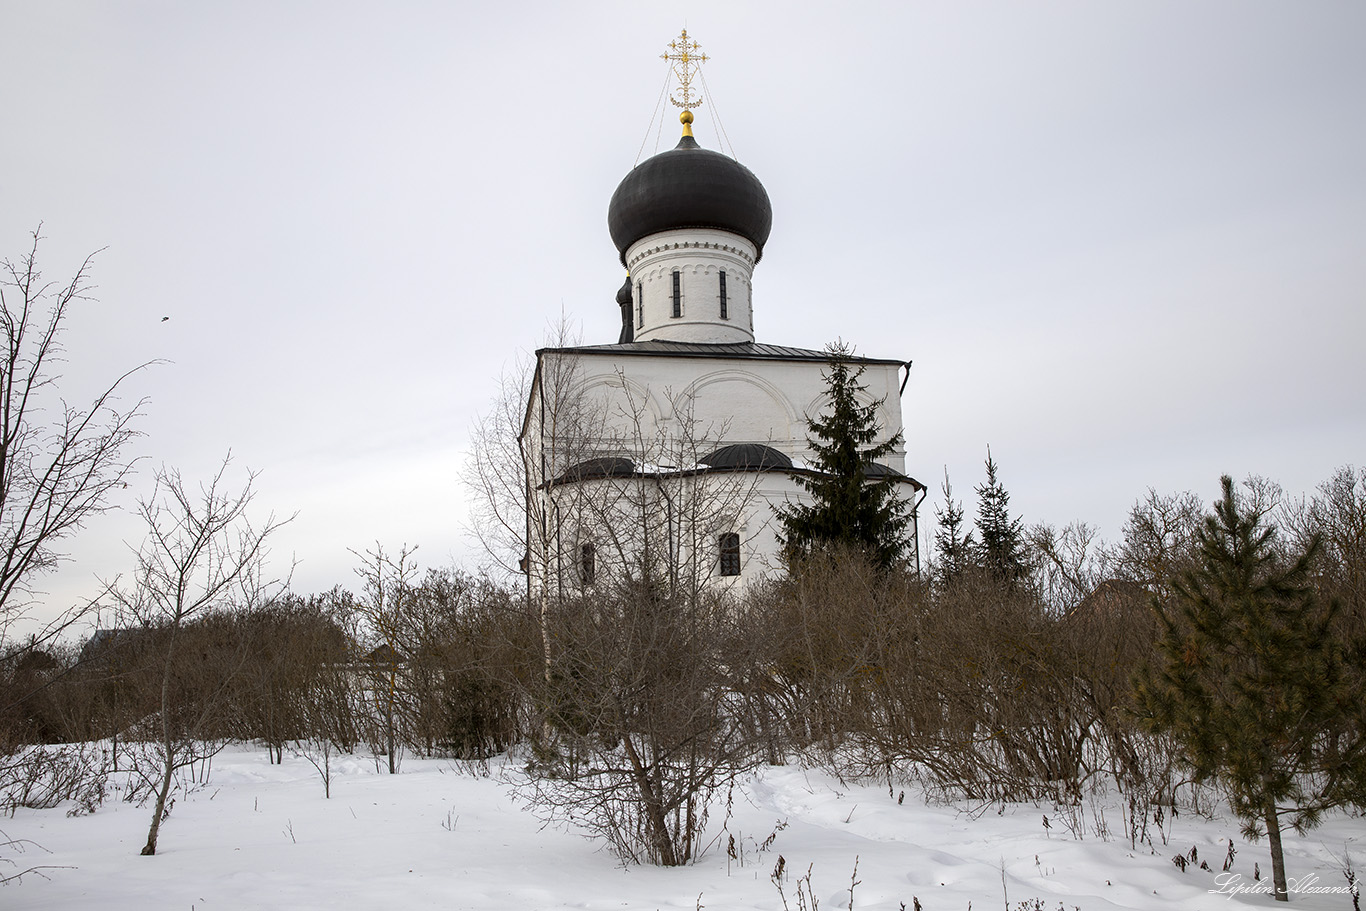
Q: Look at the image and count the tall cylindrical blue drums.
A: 0